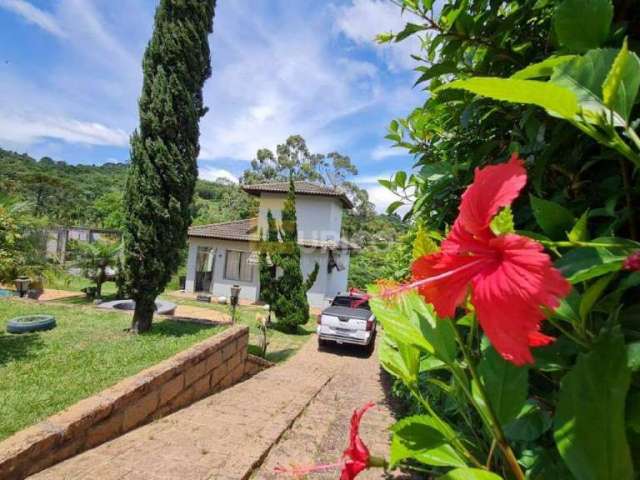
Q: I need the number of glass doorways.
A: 1